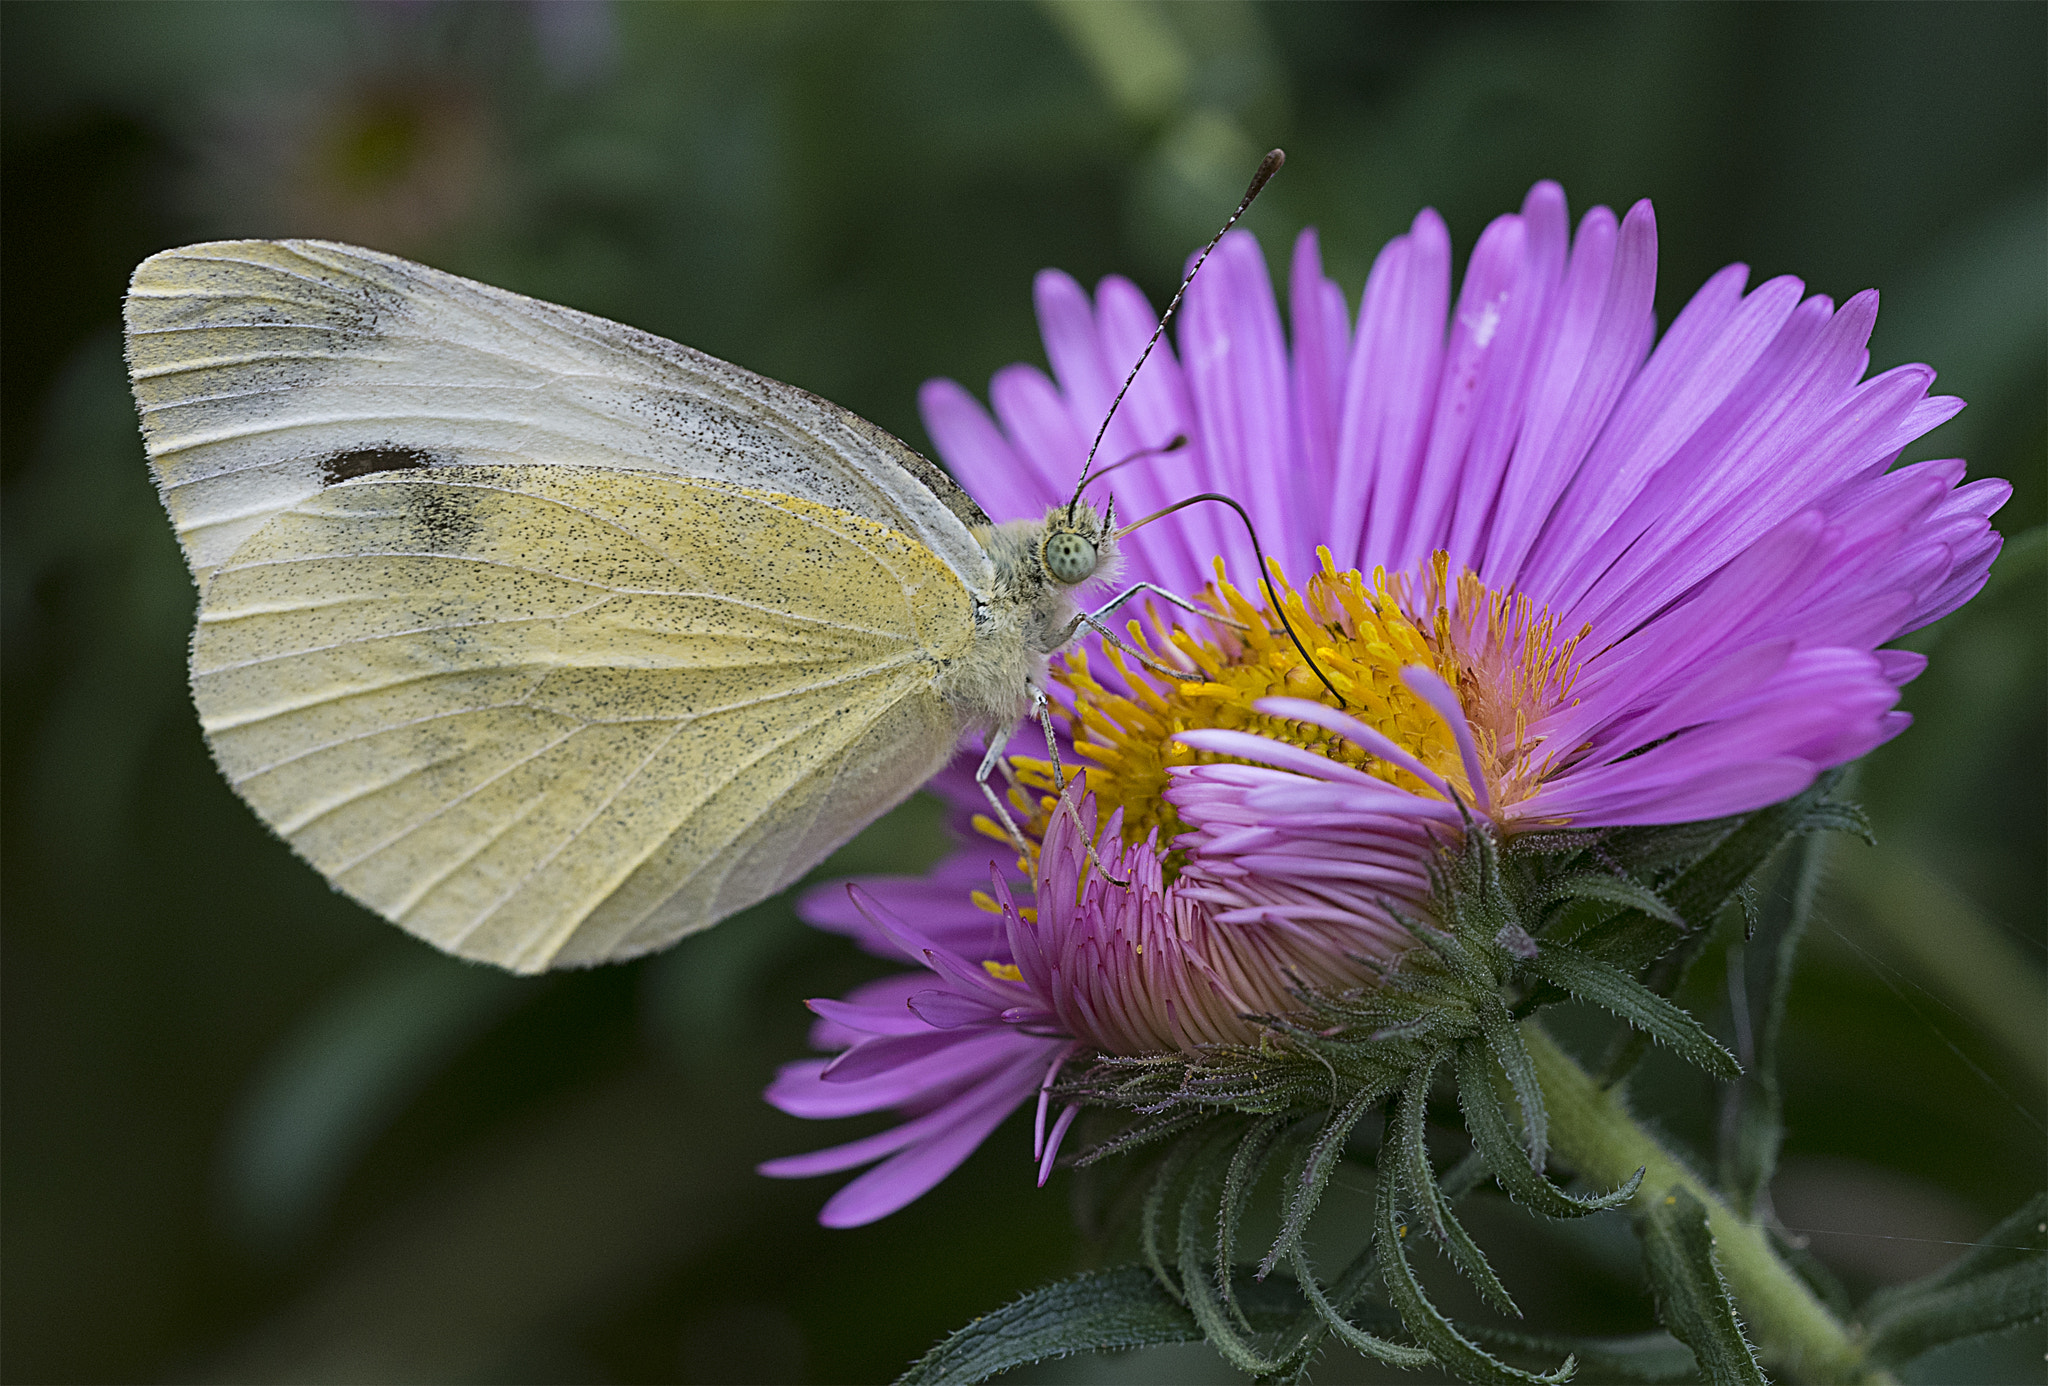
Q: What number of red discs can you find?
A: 0